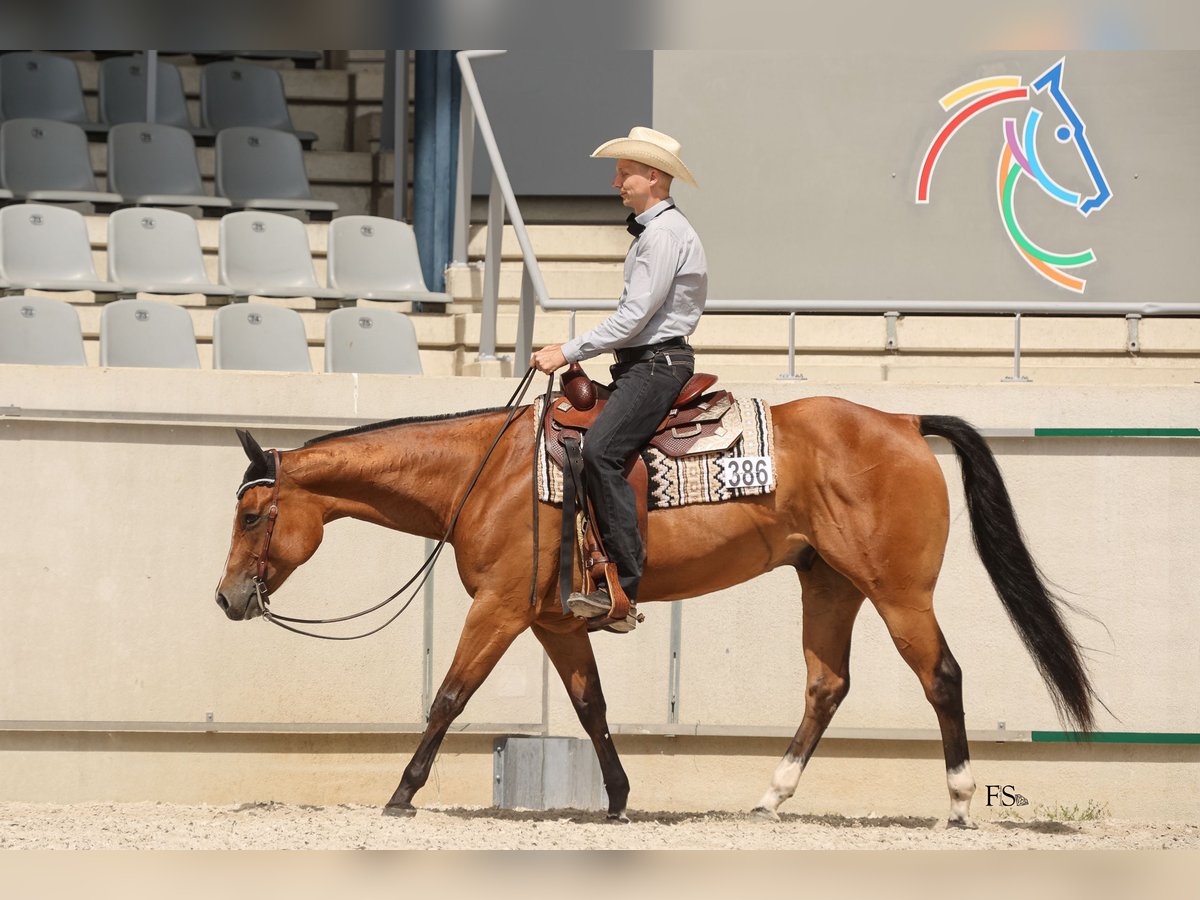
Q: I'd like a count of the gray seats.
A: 14